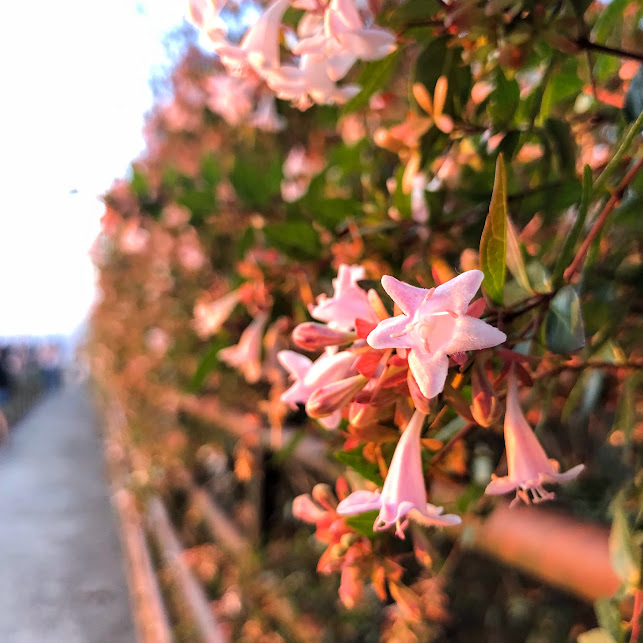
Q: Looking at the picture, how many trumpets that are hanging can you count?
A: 2